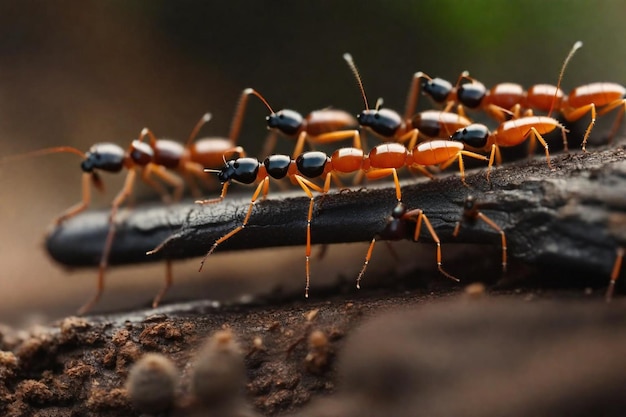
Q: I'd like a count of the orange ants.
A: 6